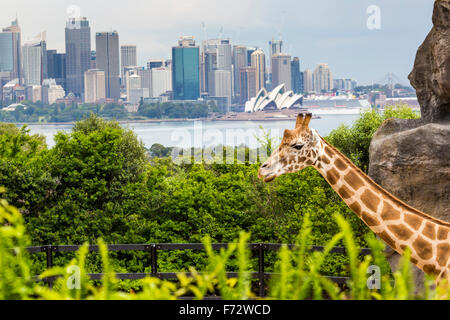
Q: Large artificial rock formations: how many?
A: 1